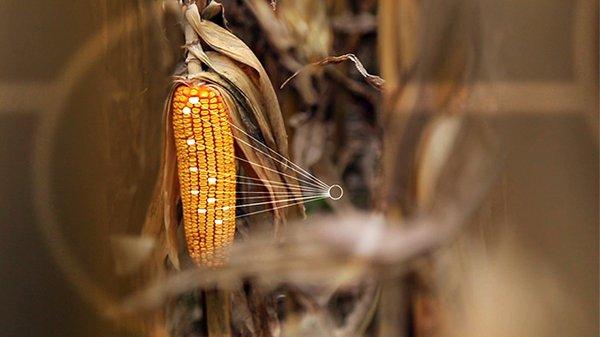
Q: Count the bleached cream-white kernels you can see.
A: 10